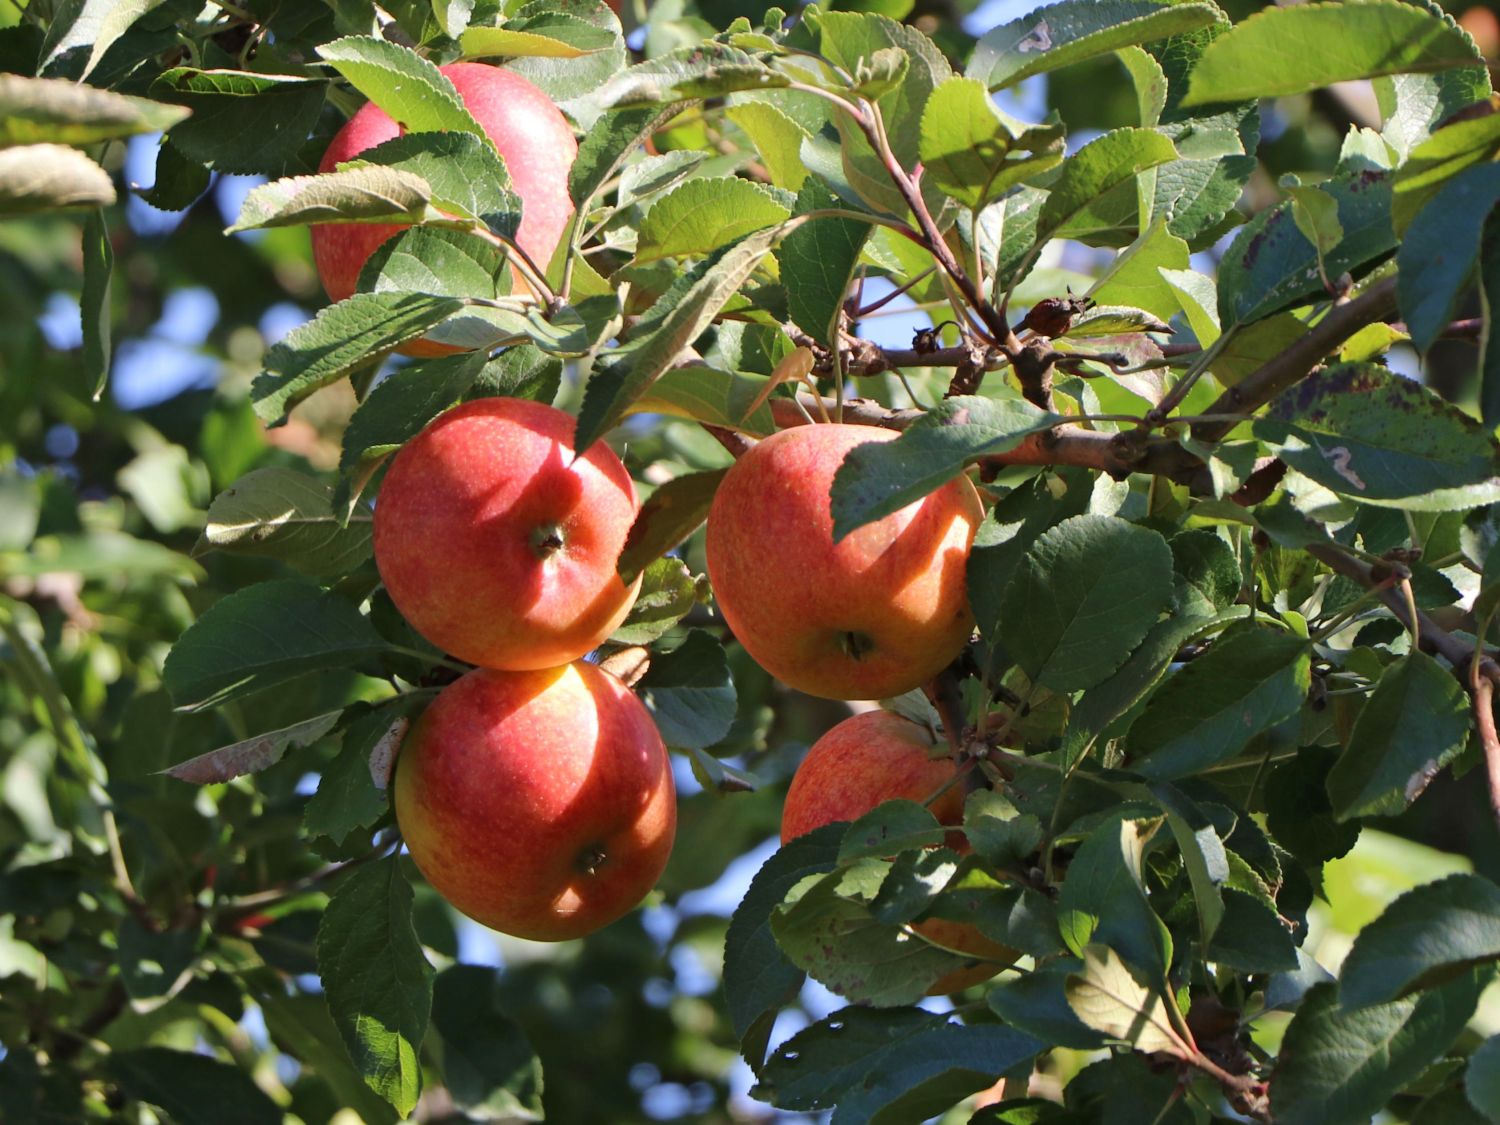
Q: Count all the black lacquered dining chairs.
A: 0